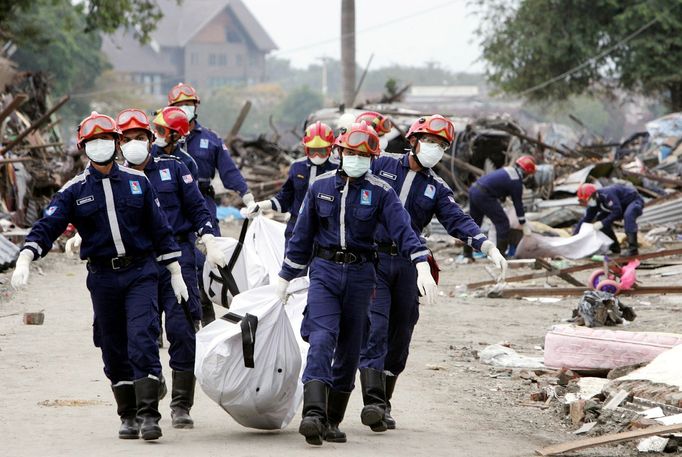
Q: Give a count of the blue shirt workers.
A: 10